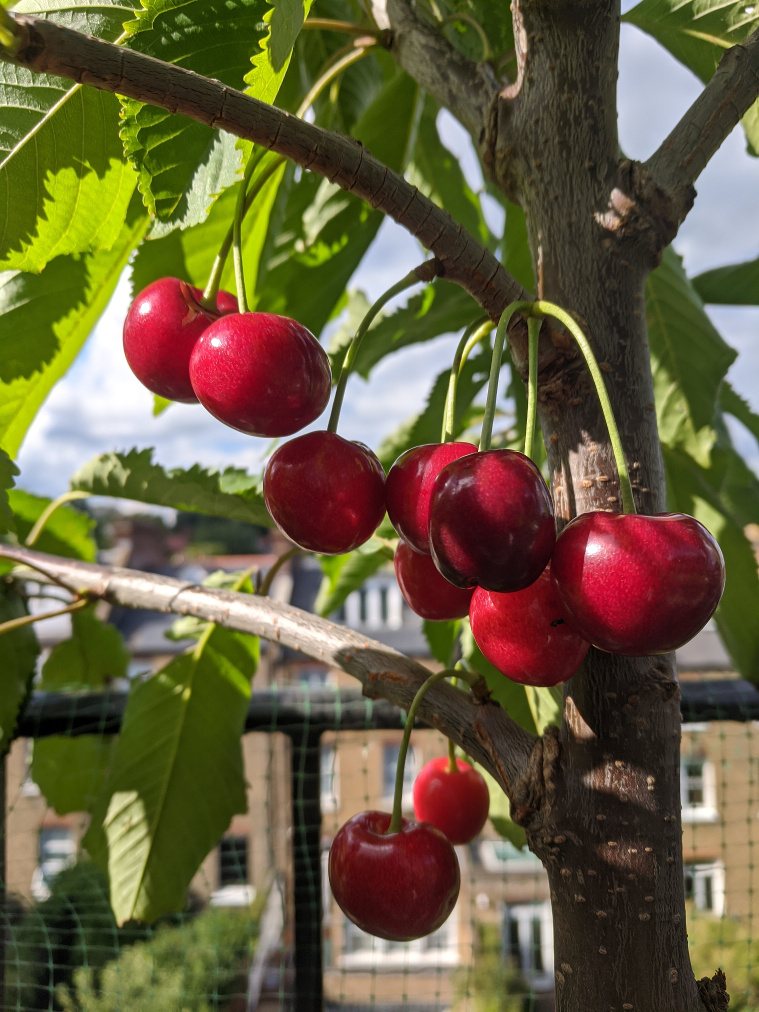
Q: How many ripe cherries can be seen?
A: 10